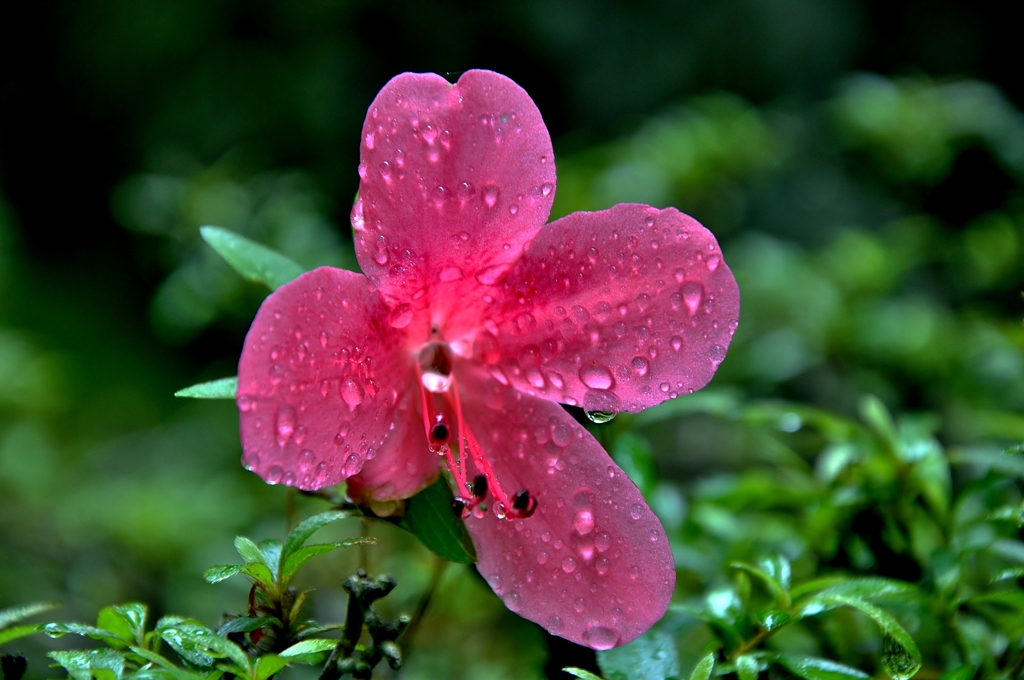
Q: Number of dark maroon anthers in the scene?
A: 4